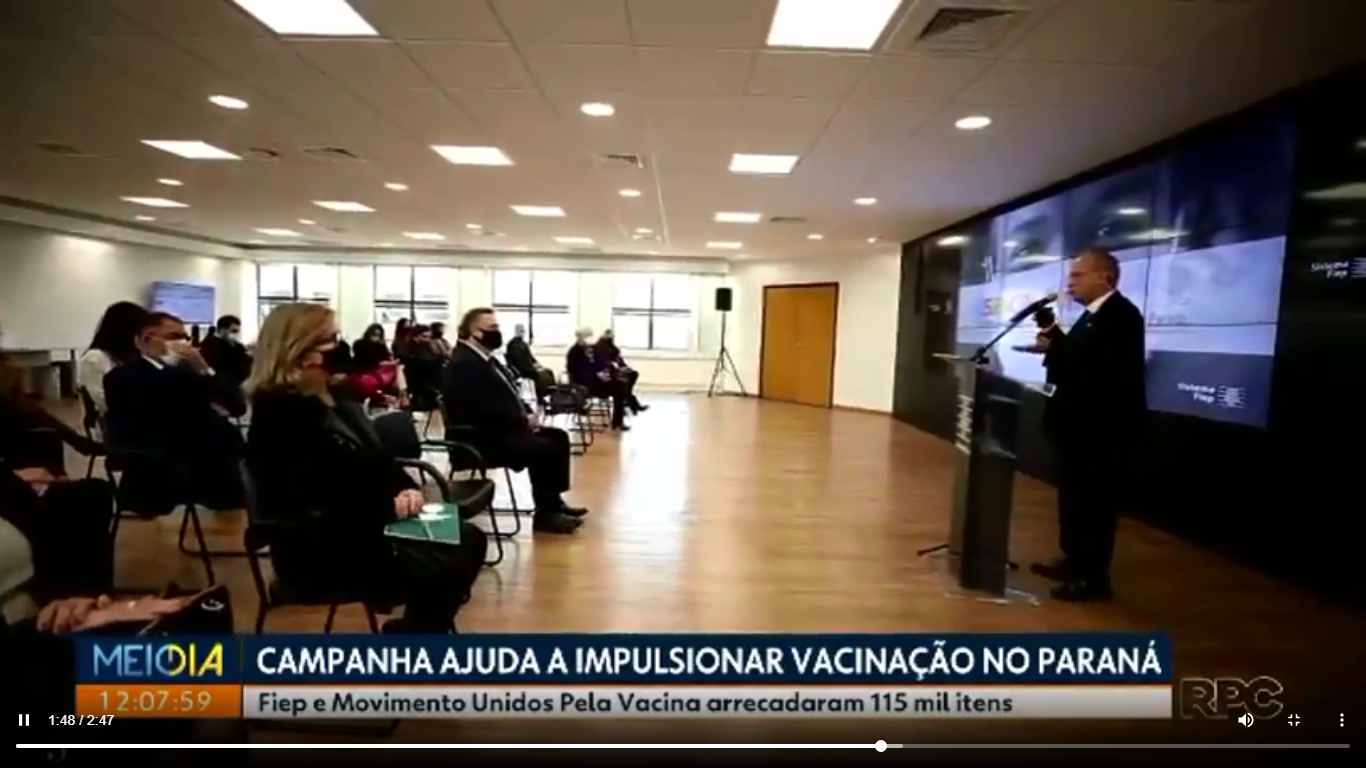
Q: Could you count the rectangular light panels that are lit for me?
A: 13